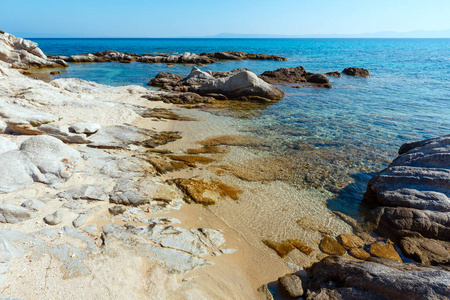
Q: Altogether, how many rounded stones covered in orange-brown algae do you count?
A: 4